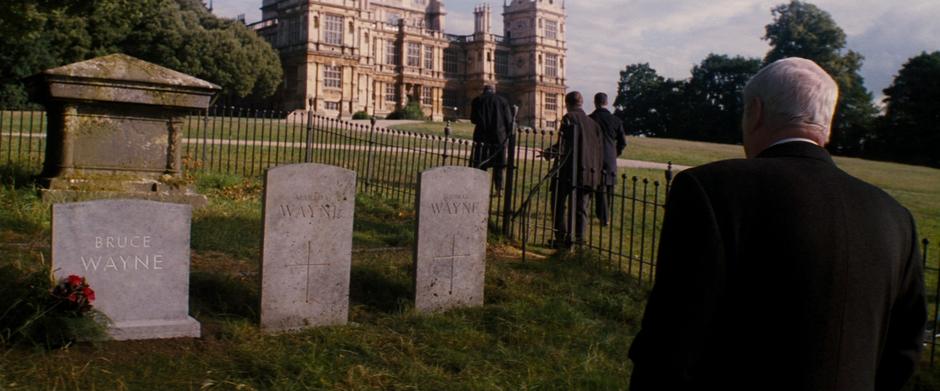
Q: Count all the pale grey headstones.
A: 3